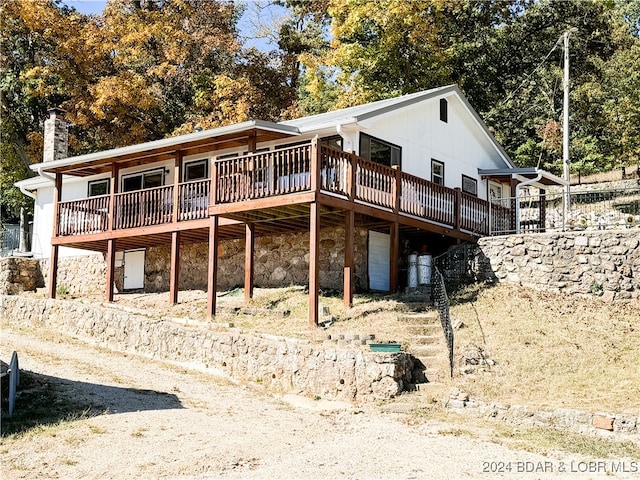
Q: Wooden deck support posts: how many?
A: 8